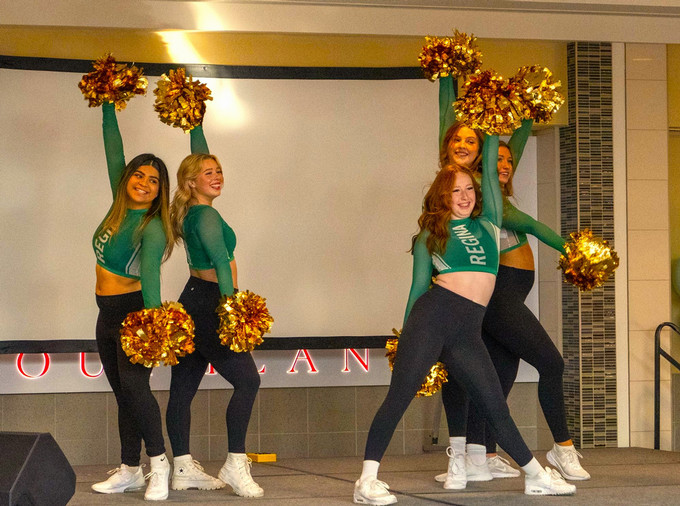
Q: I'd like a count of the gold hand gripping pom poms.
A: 9